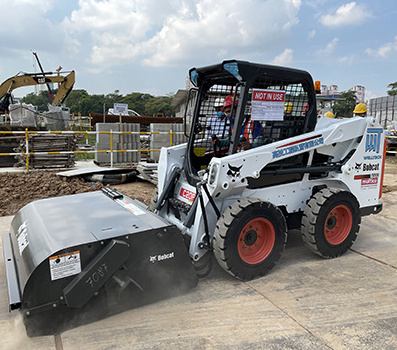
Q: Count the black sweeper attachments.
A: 1